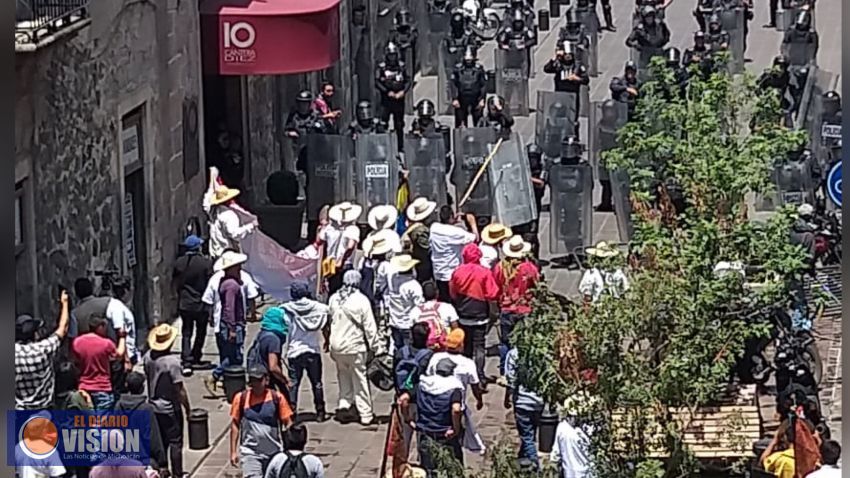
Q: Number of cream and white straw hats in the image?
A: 11